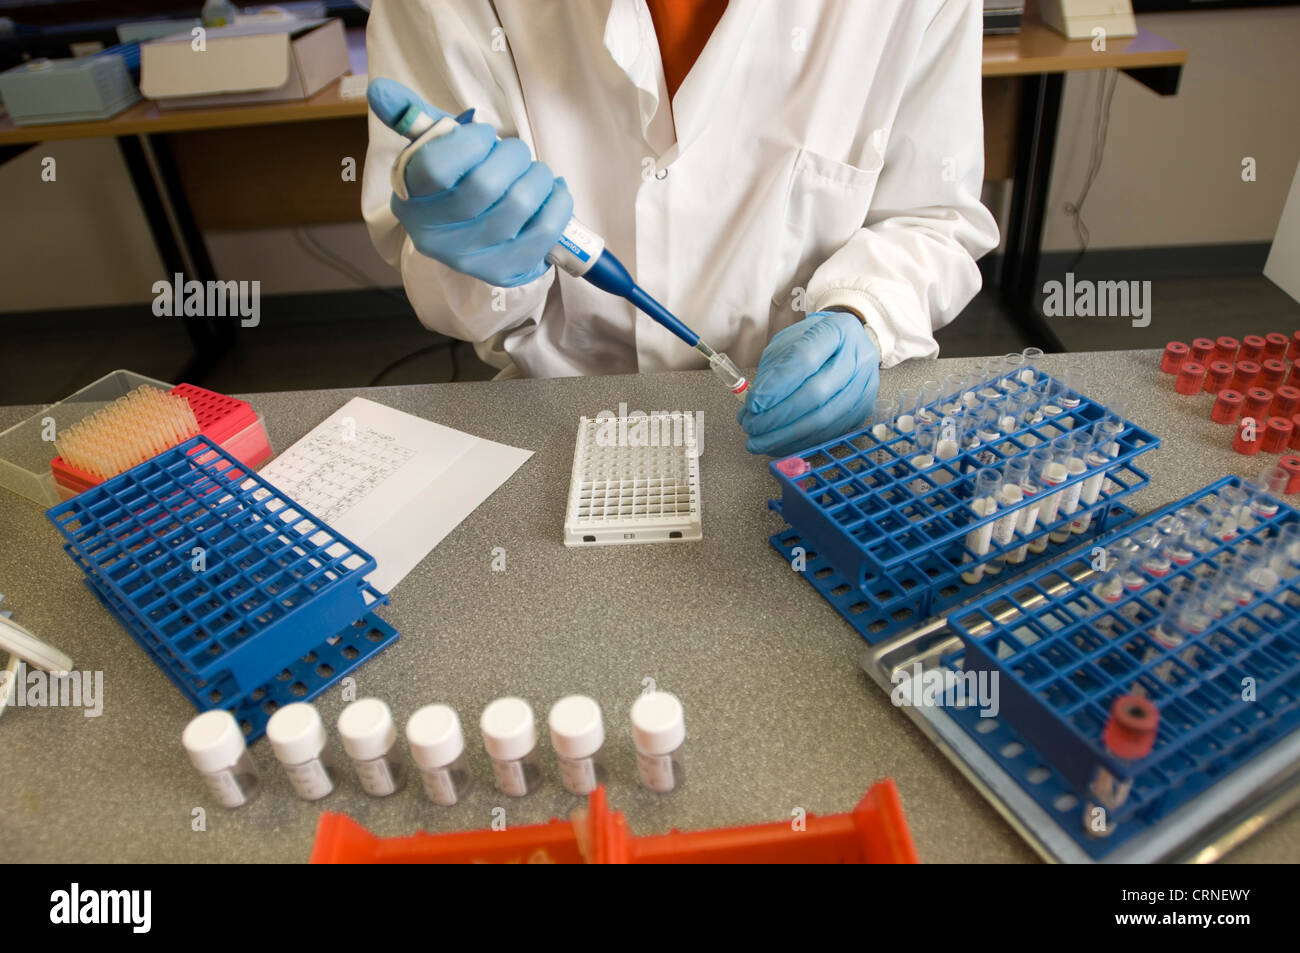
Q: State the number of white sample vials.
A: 7